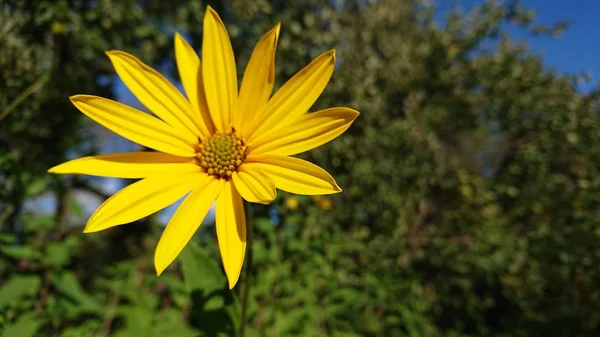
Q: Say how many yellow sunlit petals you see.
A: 13